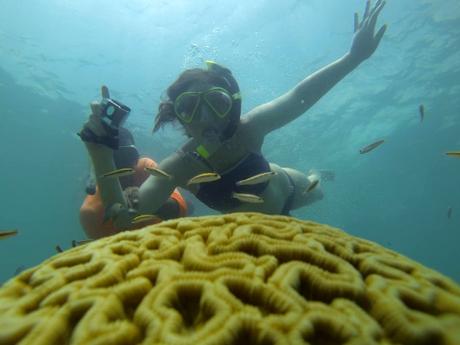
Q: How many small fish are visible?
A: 12